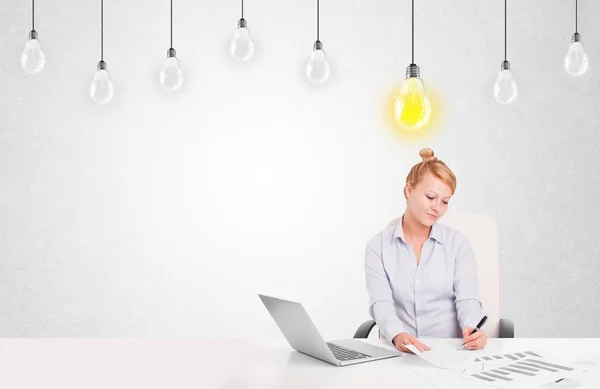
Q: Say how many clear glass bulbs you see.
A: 7